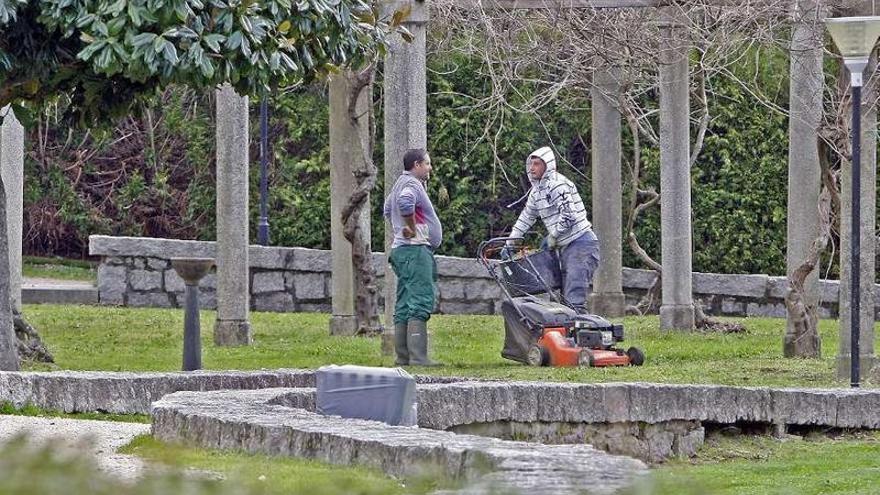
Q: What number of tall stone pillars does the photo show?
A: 8